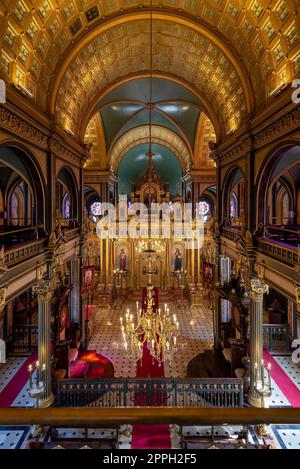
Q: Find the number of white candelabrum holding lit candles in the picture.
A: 2